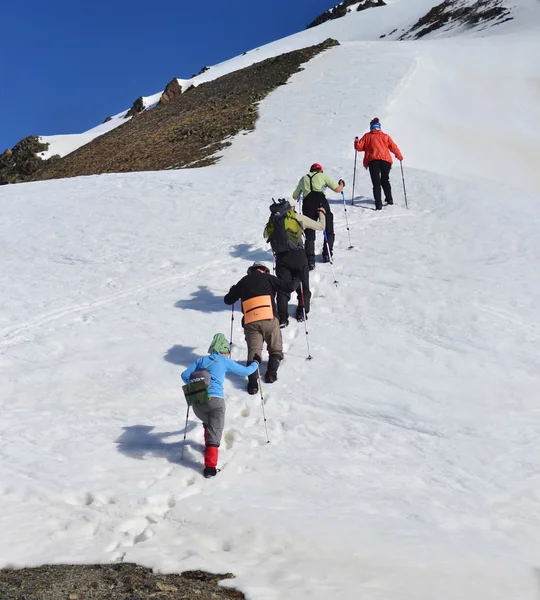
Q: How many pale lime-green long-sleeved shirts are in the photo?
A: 1